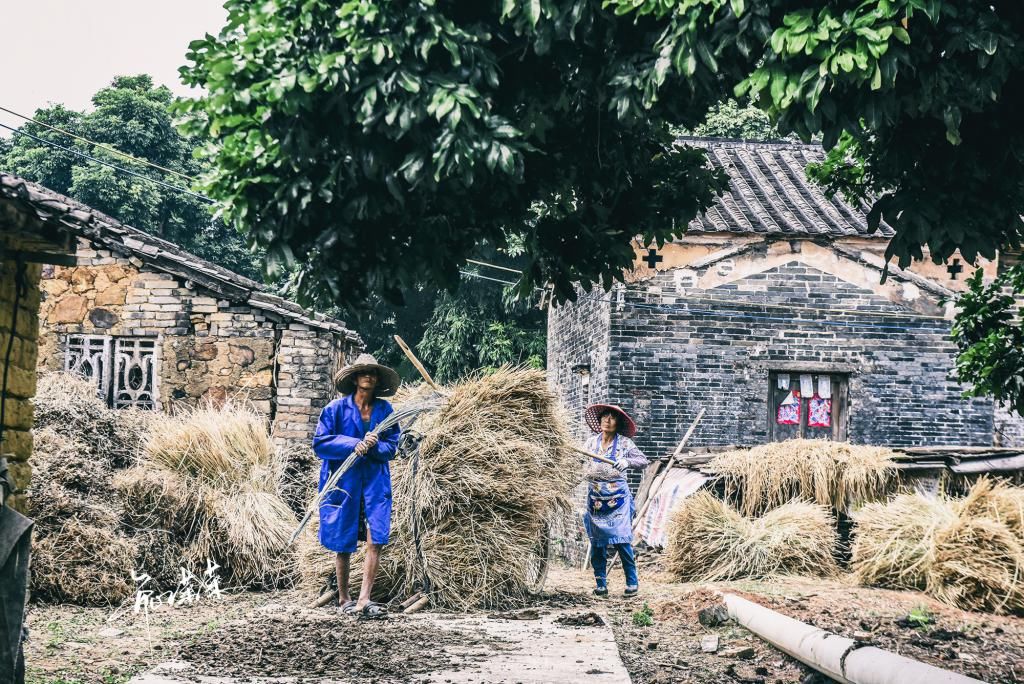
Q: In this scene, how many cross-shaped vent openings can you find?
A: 2